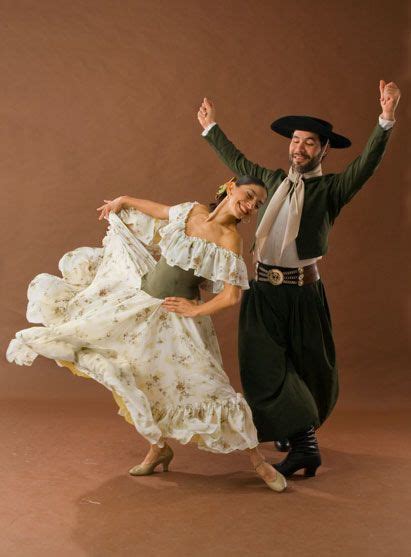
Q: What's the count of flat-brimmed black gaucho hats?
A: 1